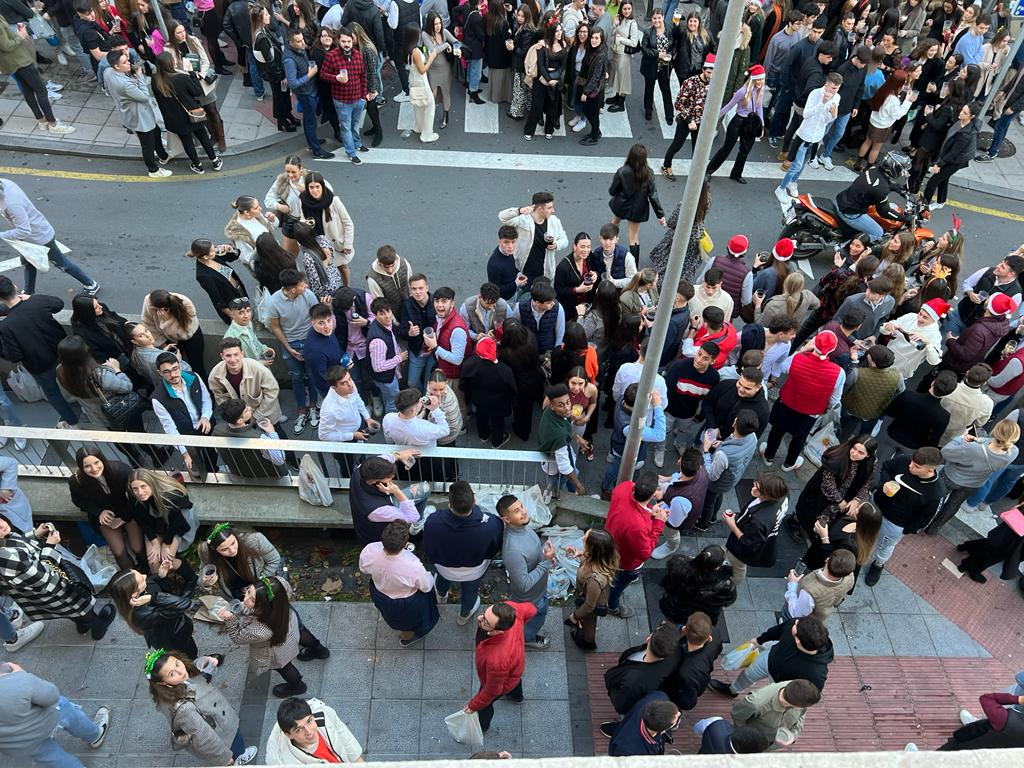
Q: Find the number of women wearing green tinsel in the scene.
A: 3